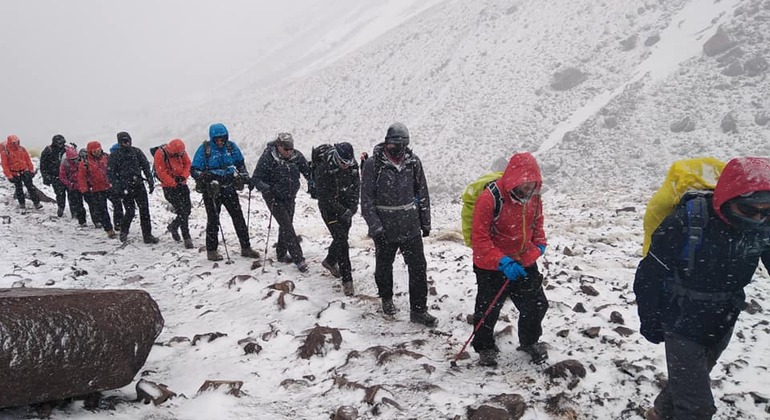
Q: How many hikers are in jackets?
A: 12